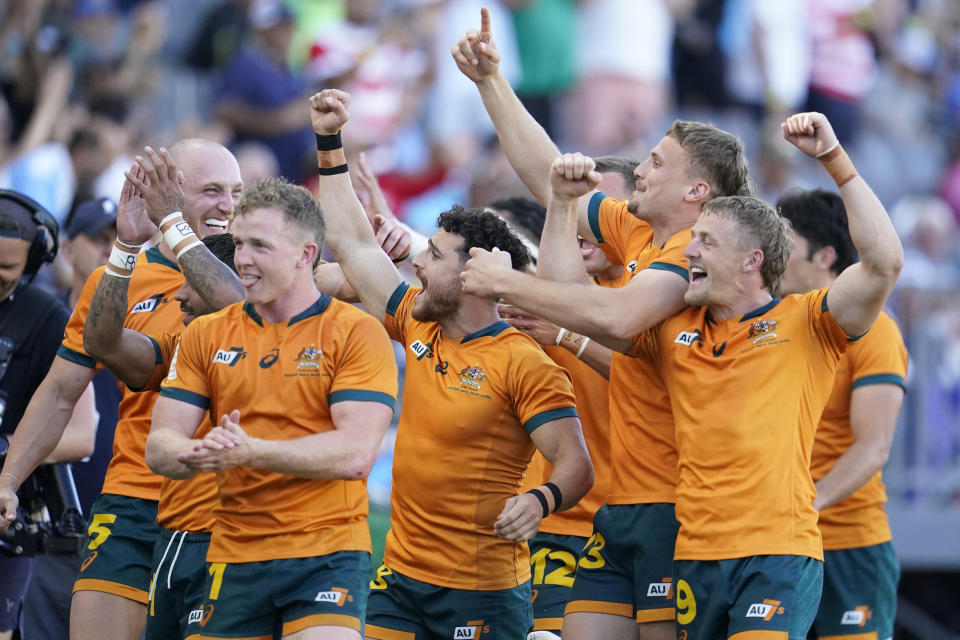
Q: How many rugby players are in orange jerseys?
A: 8